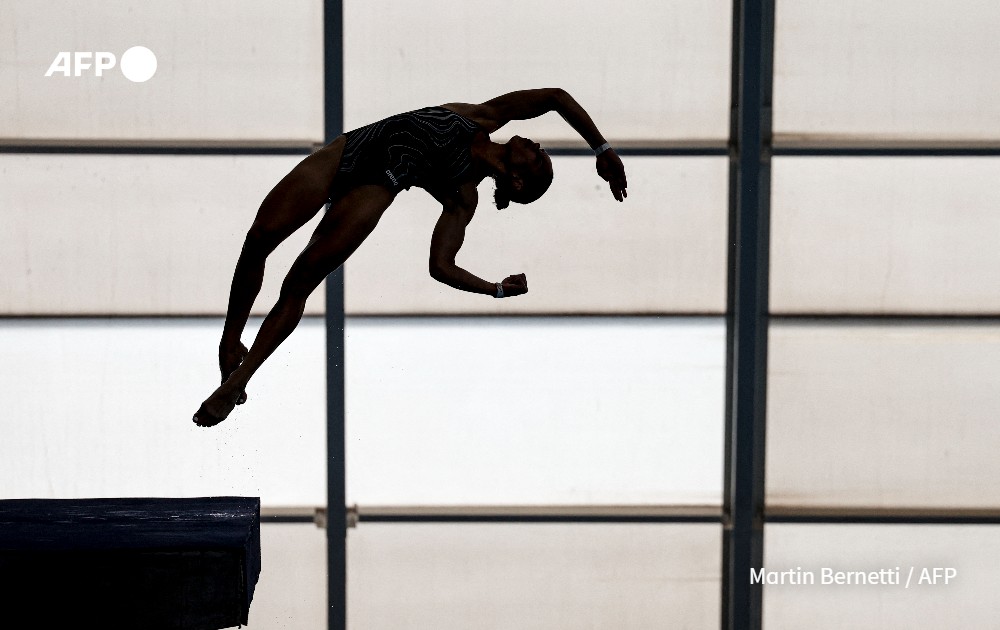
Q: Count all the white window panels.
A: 12